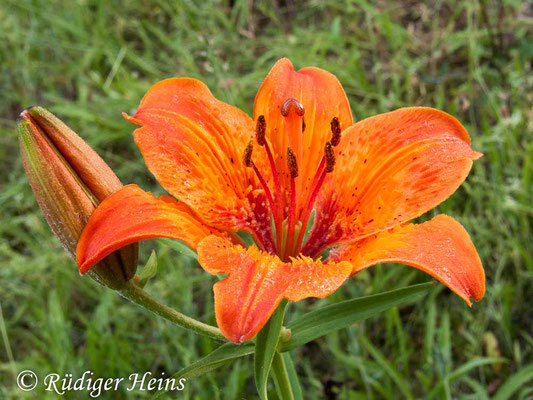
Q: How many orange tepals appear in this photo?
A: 6